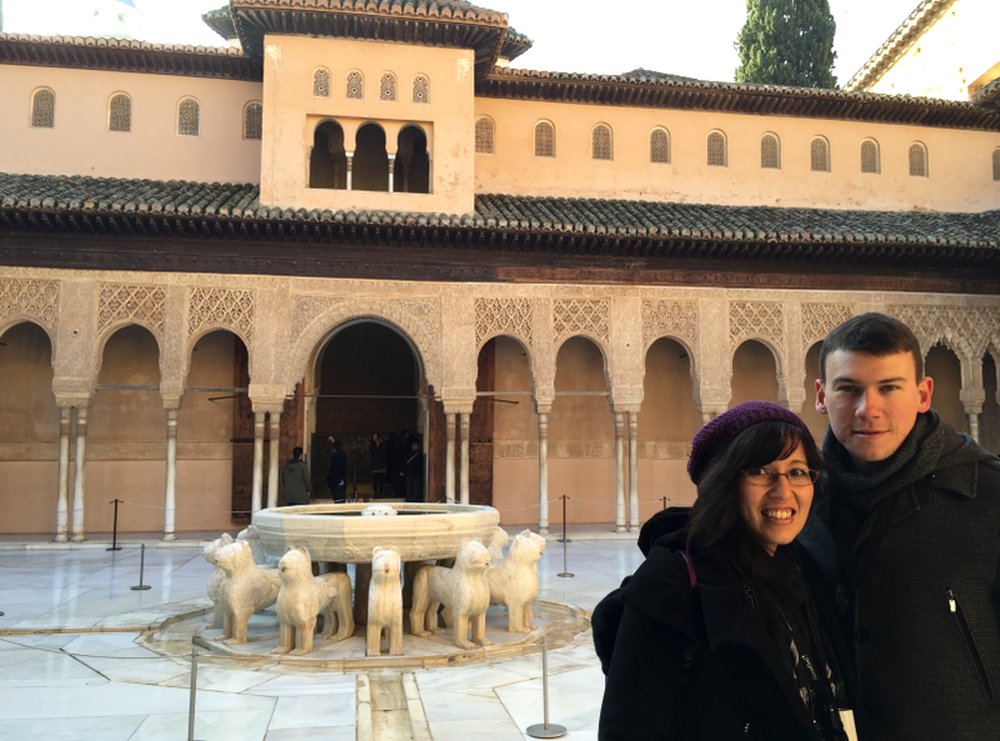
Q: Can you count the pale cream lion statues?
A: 9